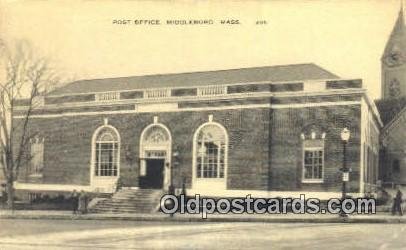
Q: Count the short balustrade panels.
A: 3